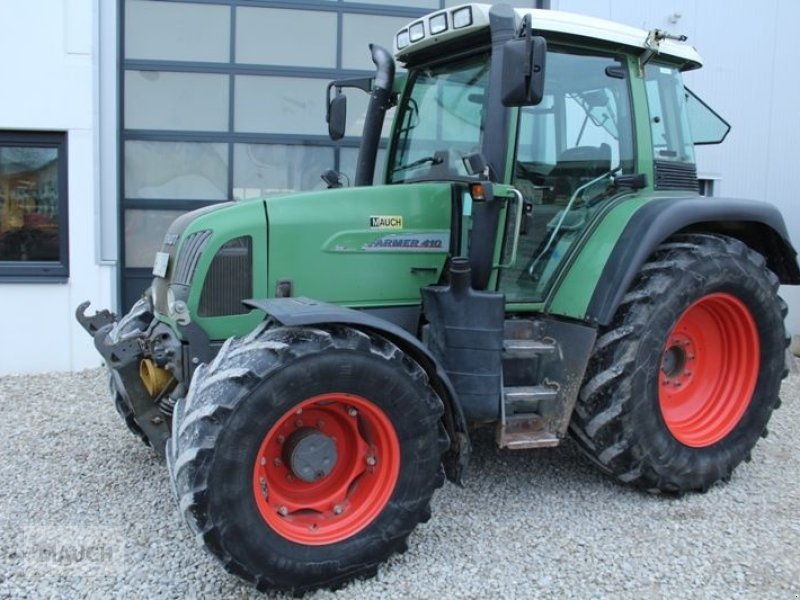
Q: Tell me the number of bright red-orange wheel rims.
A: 2